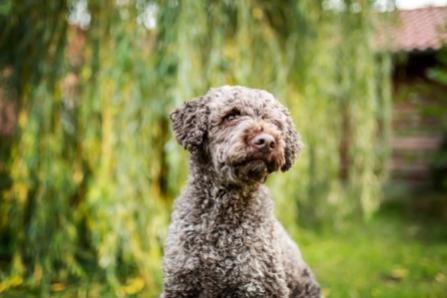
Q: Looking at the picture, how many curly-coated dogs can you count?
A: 1